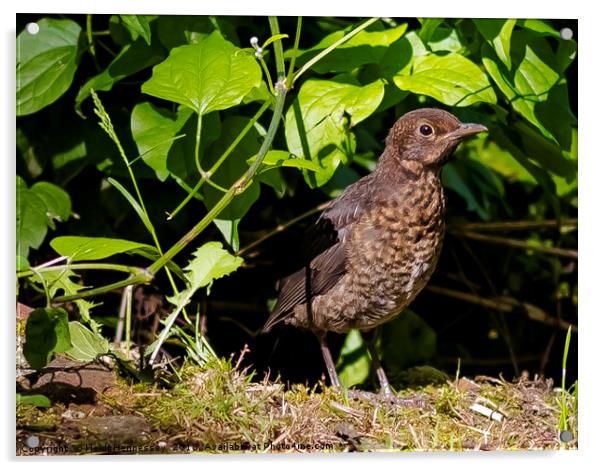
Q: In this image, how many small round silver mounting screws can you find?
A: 4